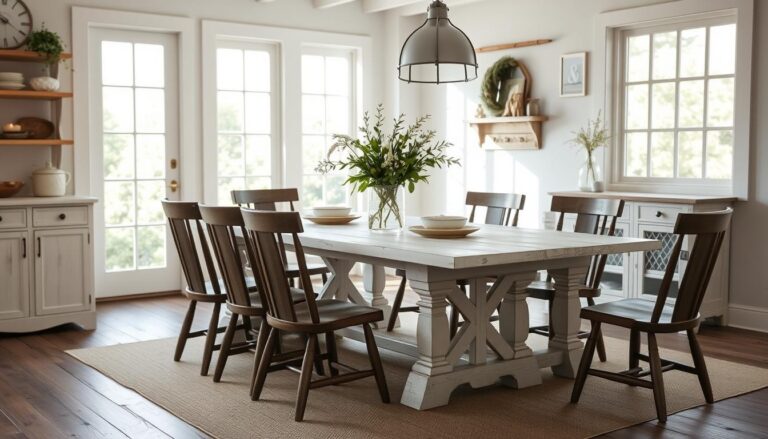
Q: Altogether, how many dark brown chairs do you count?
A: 7